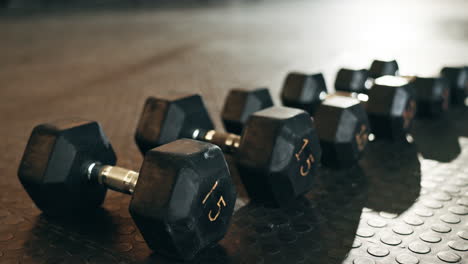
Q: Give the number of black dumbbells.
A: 6